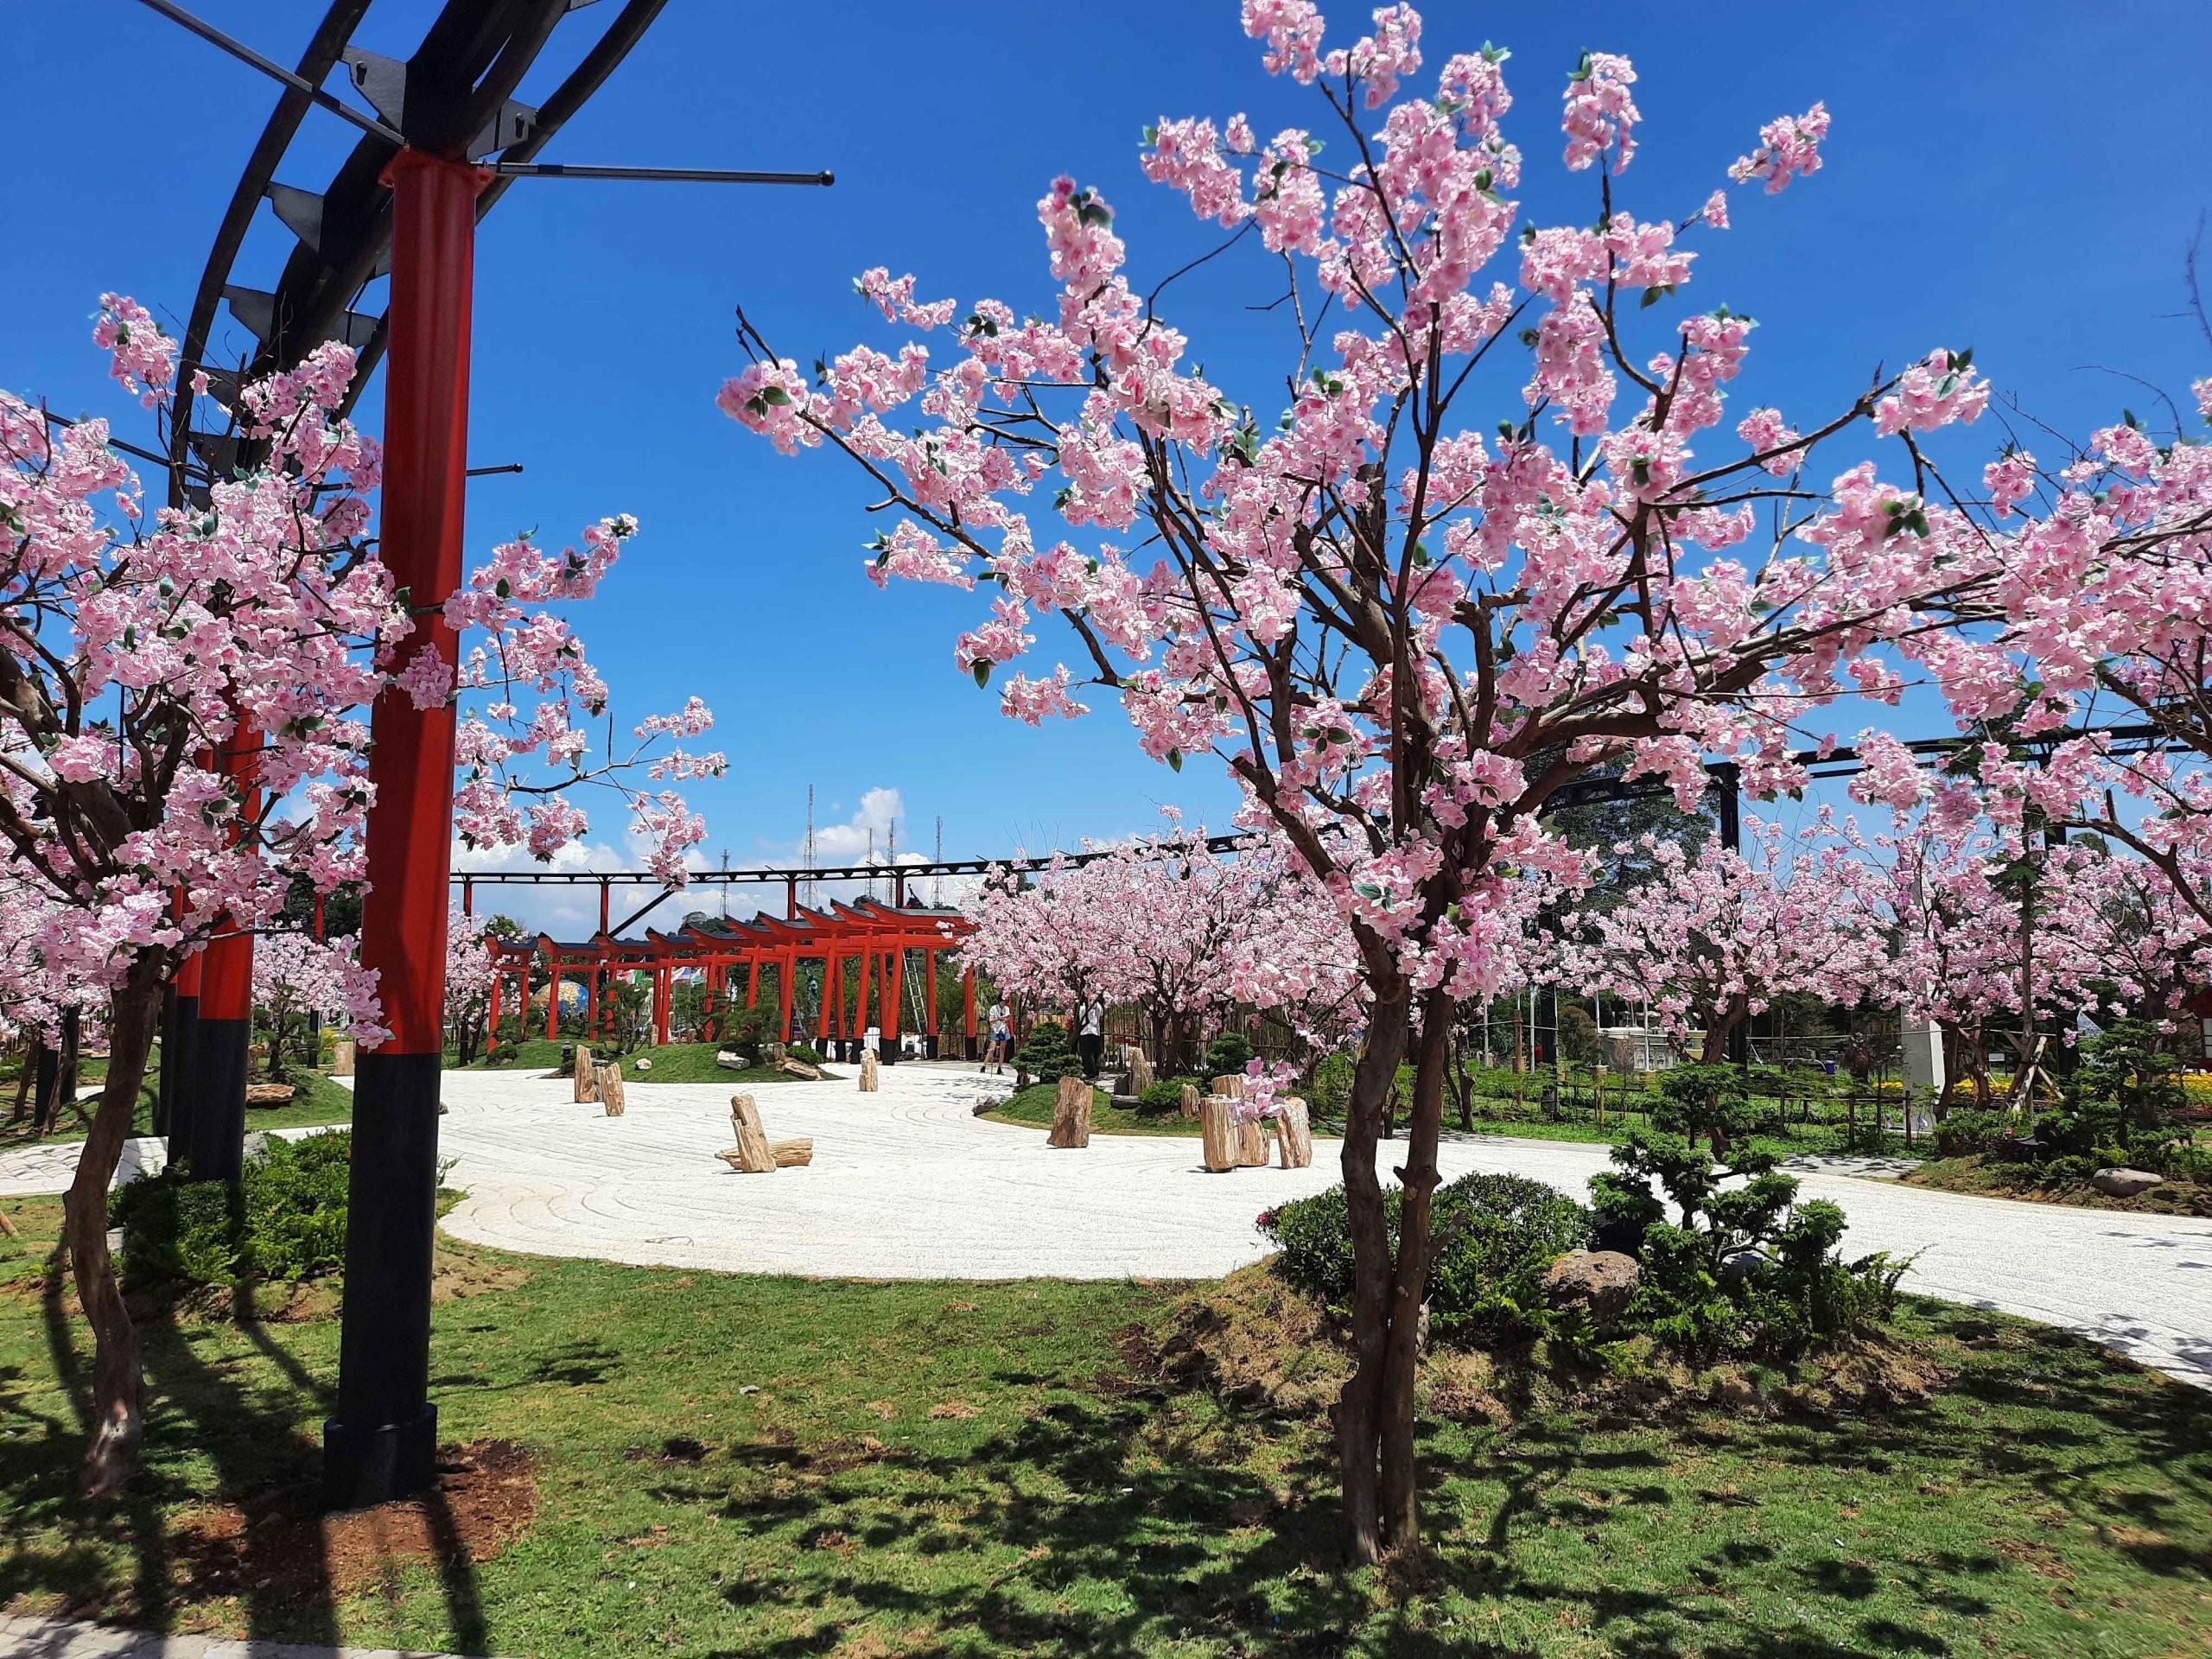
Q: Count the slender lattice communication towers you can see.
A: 5